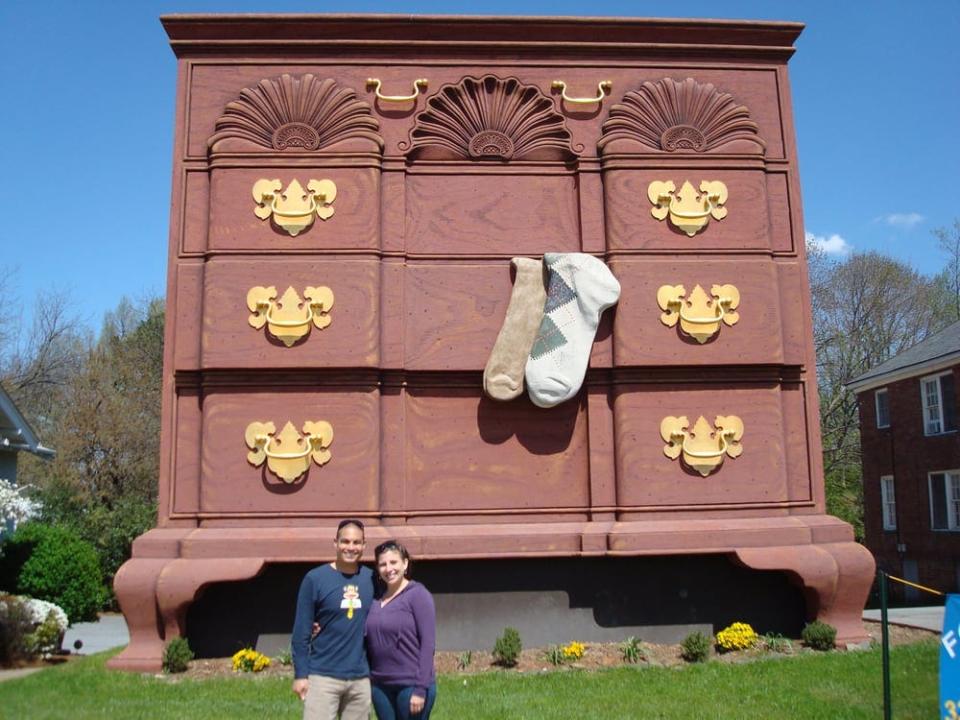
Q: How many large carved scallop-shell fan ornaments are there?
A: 3